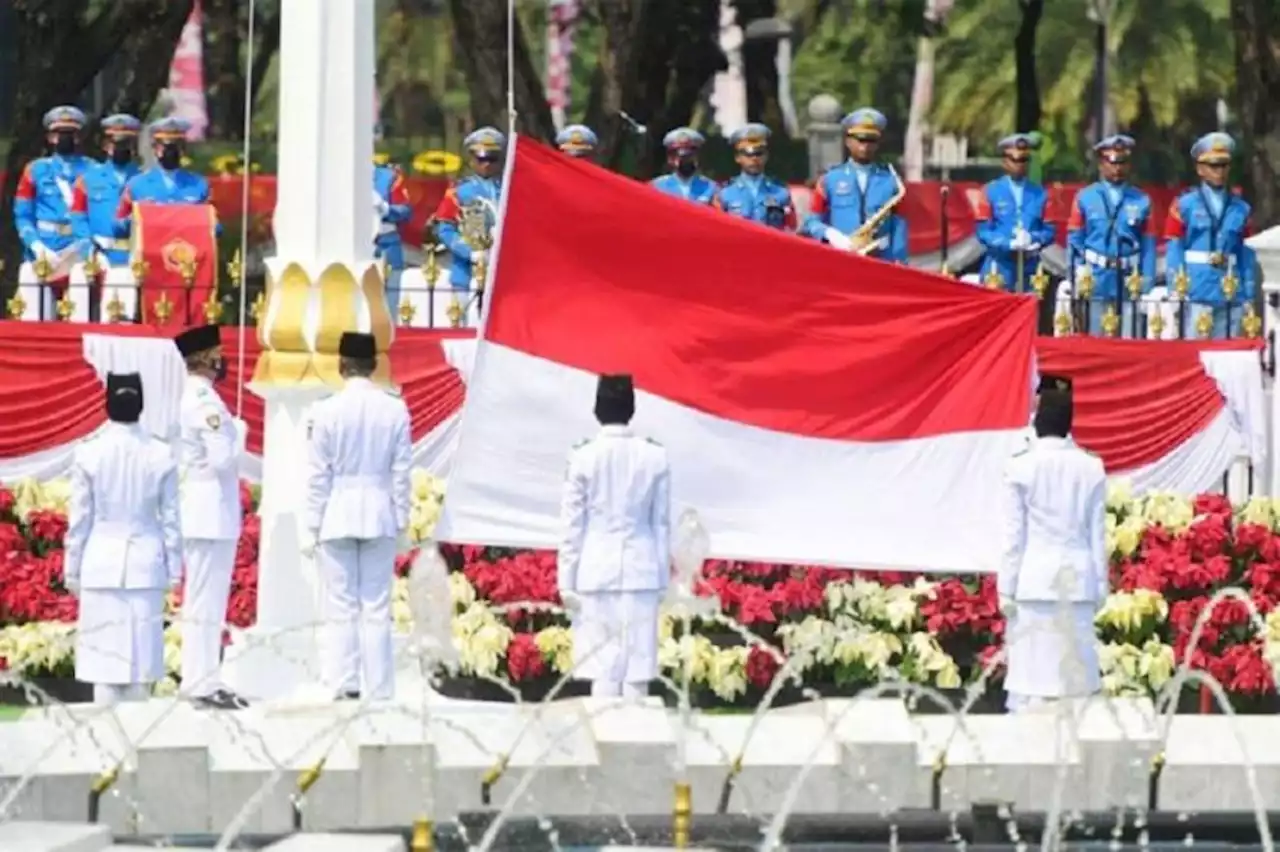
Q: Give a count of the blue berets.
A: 11